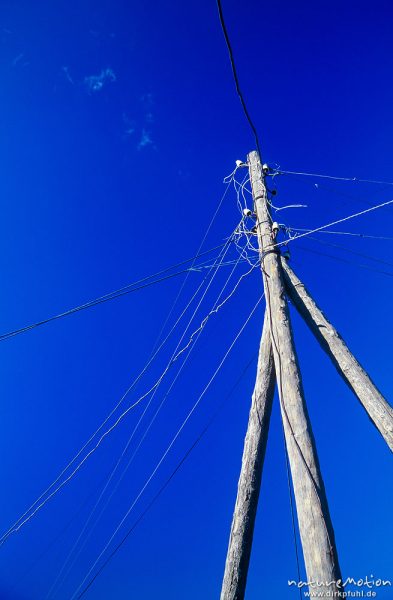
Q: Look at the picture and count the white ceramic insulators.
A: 4